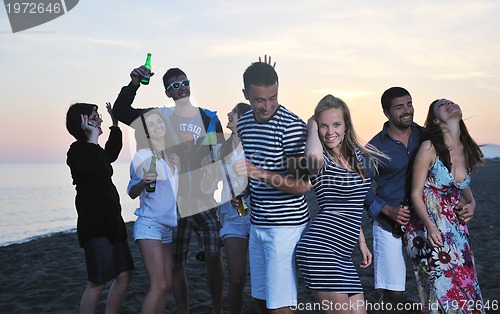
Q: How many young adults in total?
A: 8